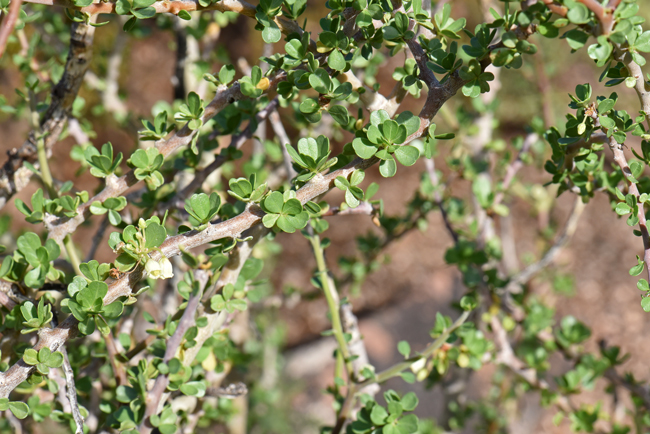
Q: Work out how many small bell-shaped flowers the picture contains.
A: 2